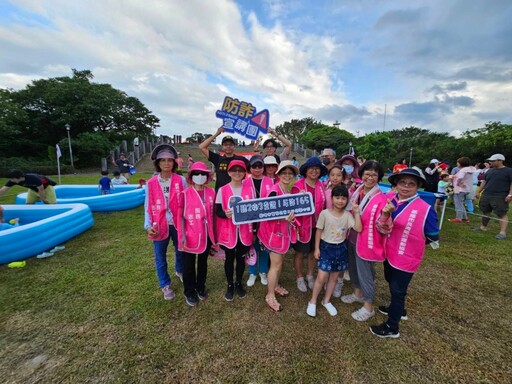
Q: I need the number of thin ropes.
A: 1